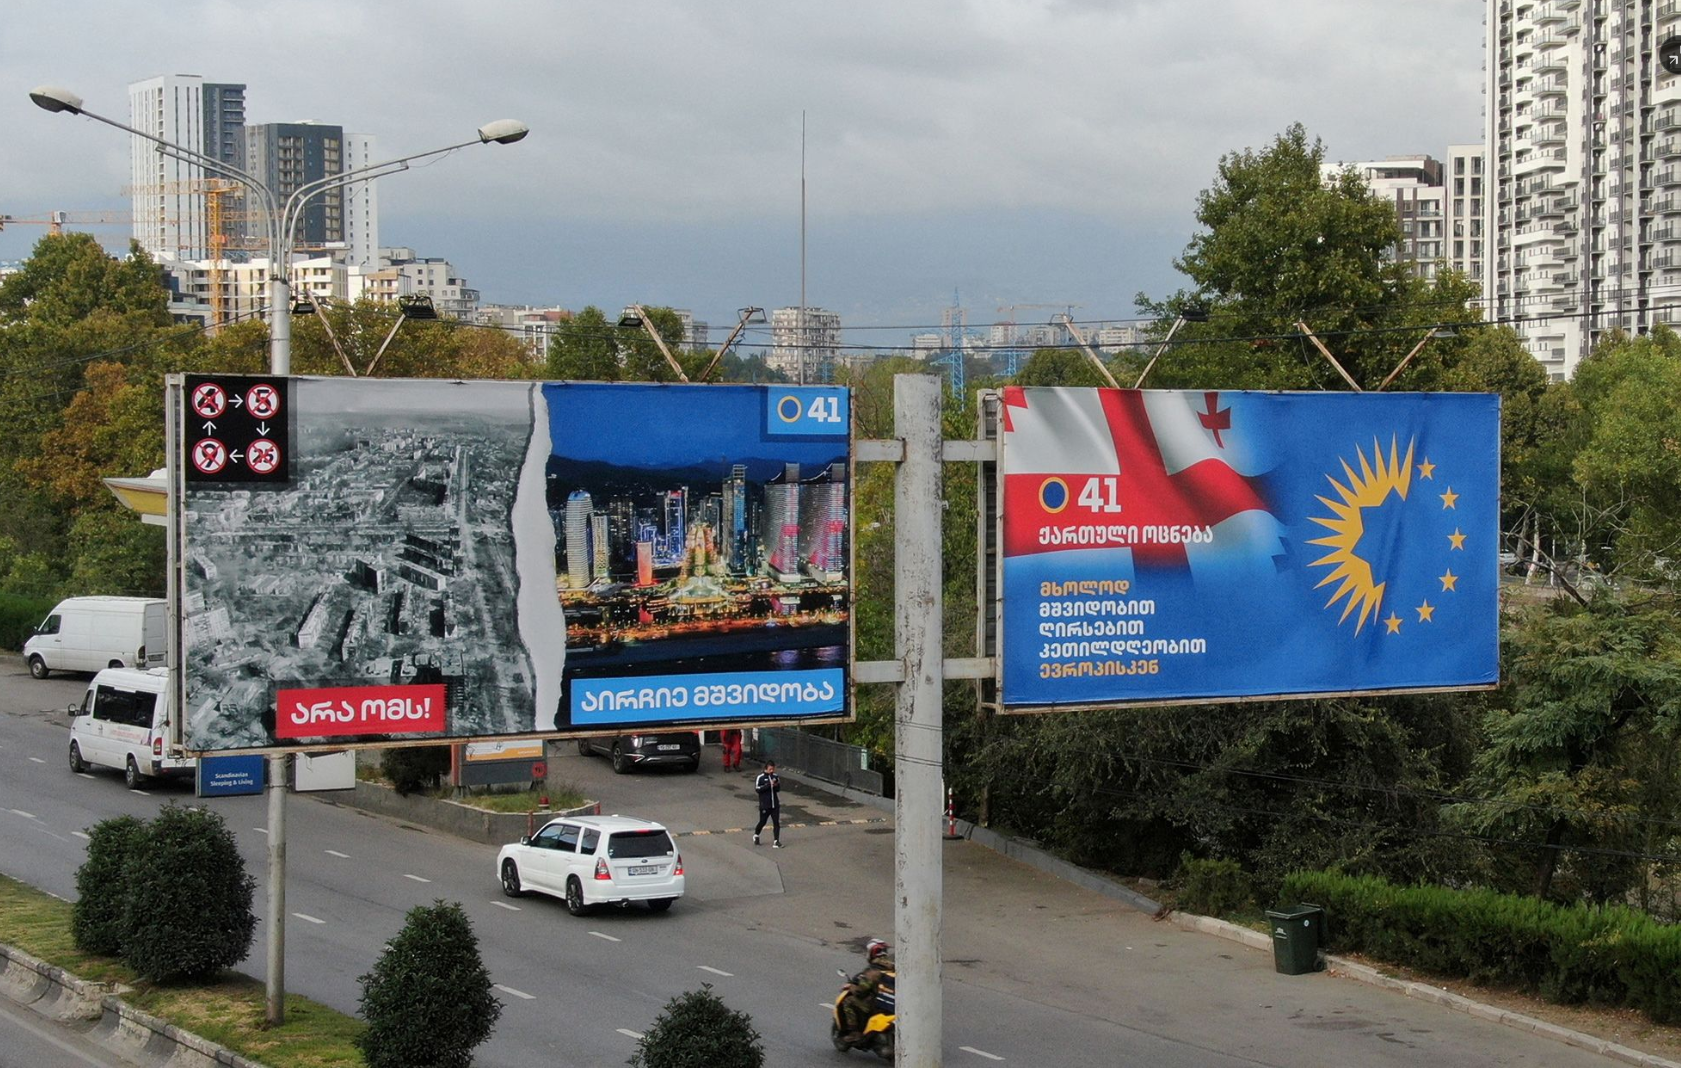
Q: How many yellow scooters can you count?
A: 1